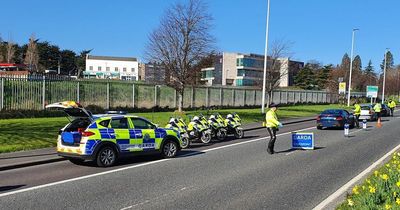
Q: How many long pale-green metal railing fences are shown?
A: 1